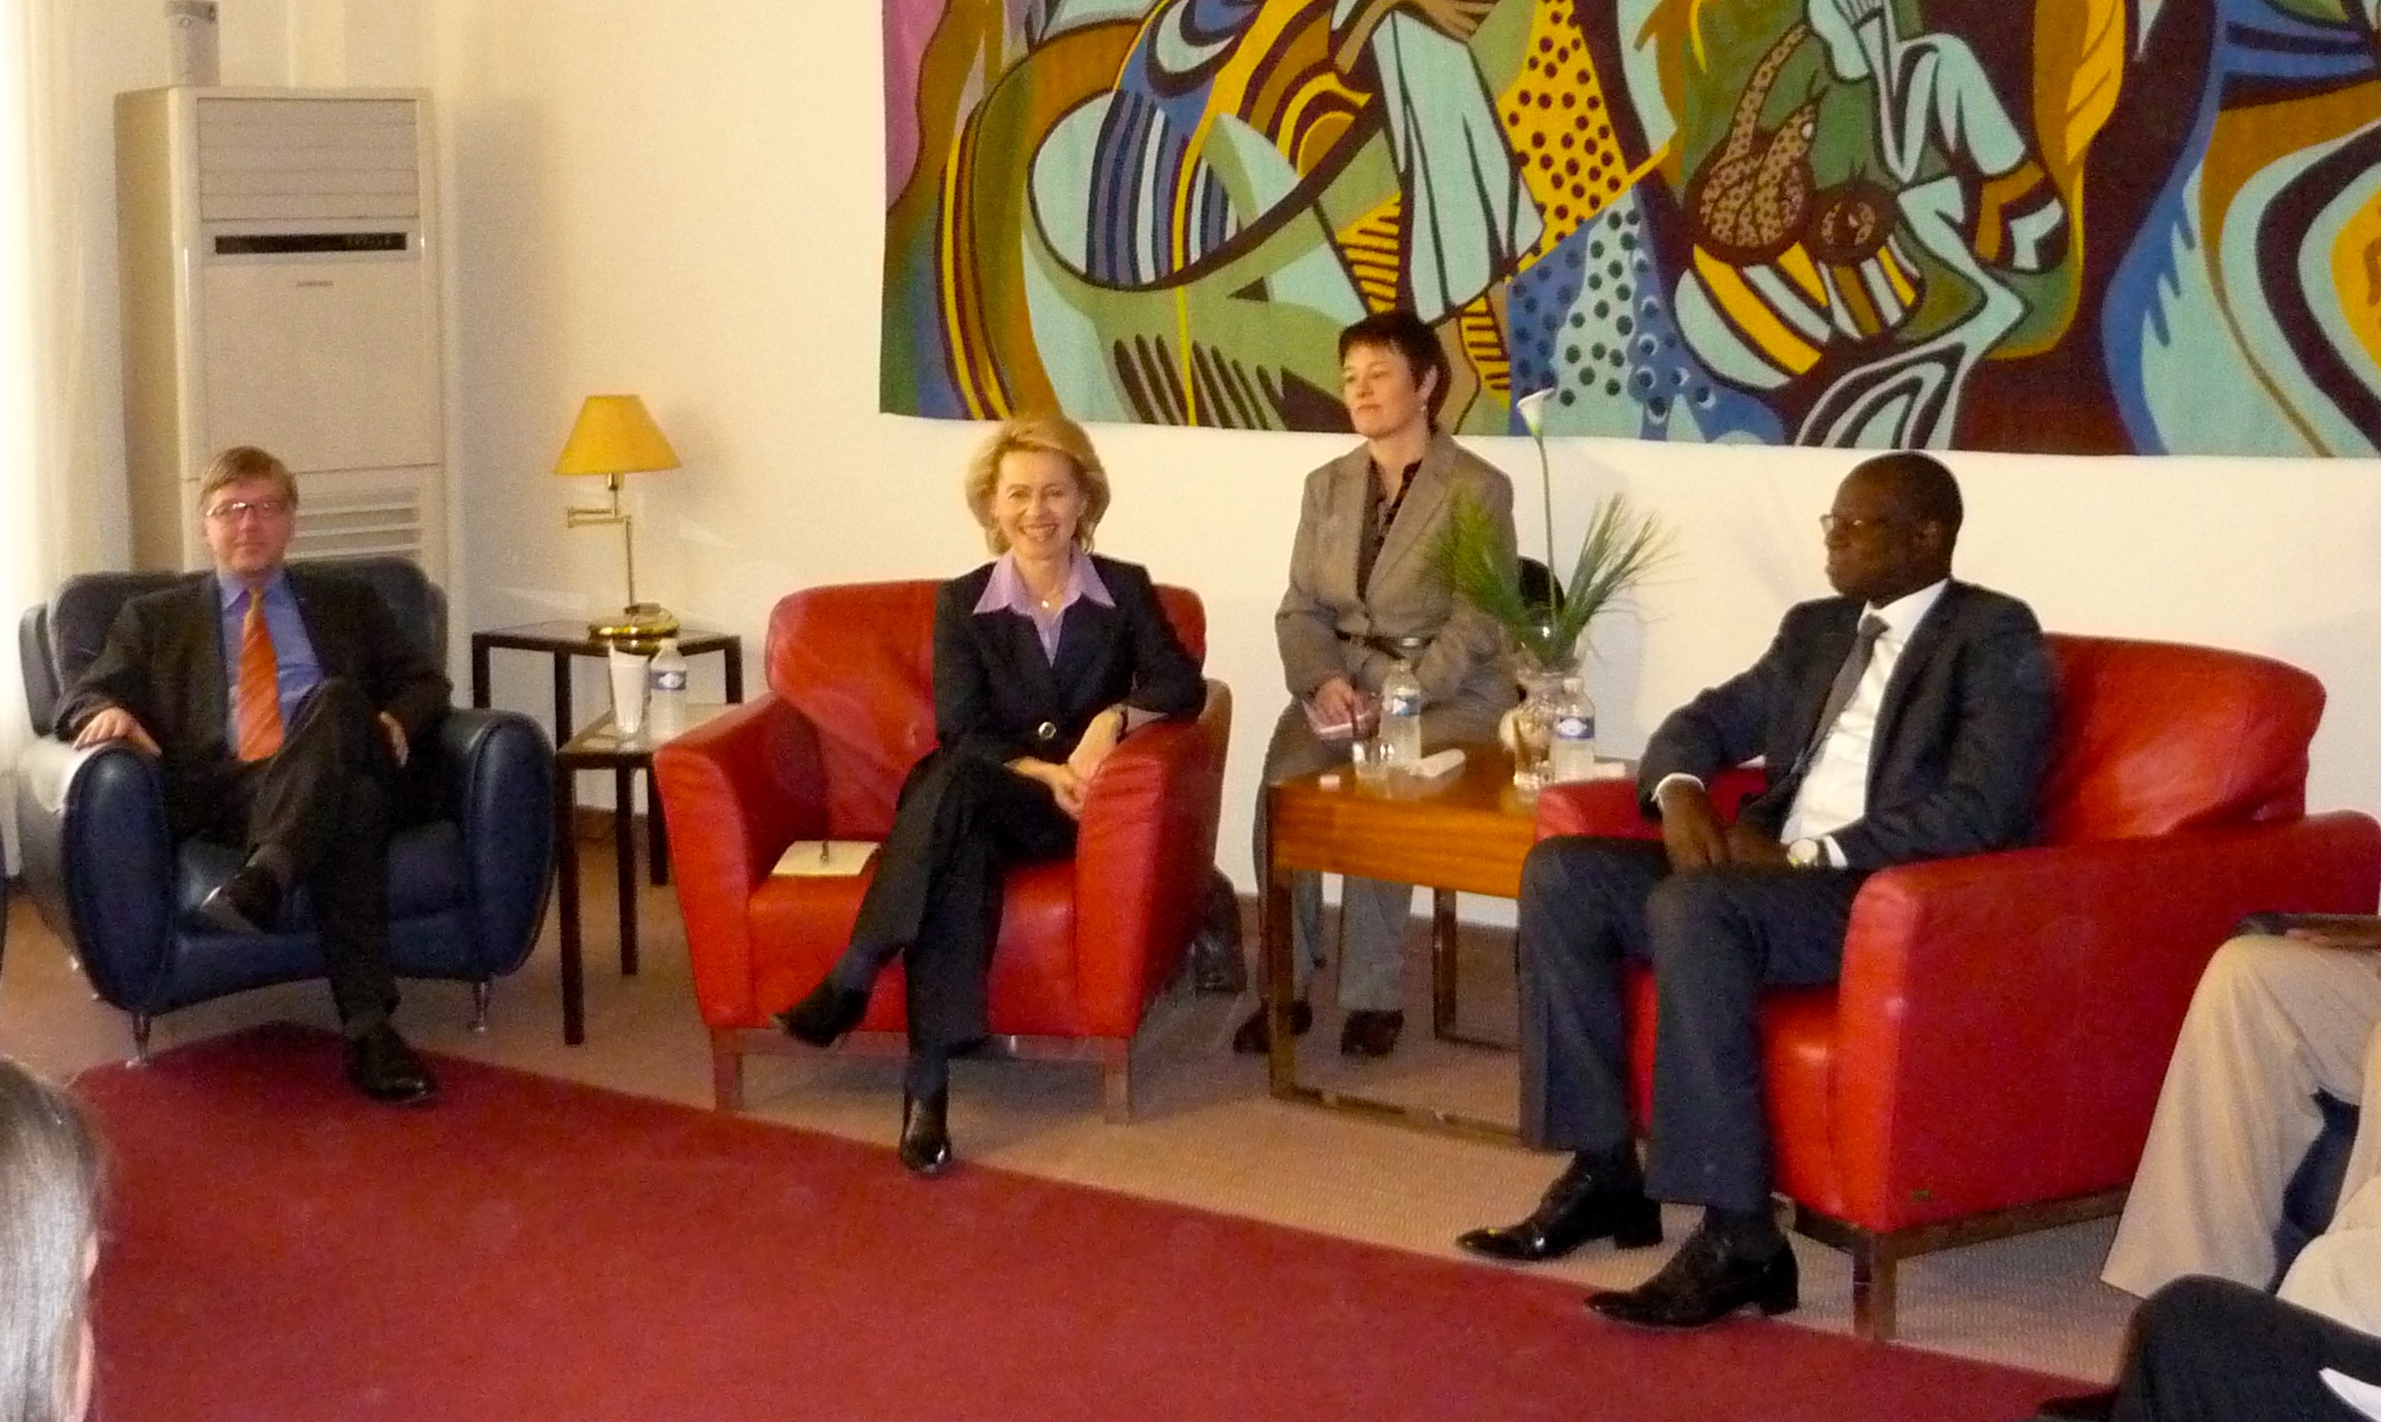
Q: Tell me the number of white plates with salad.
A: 0